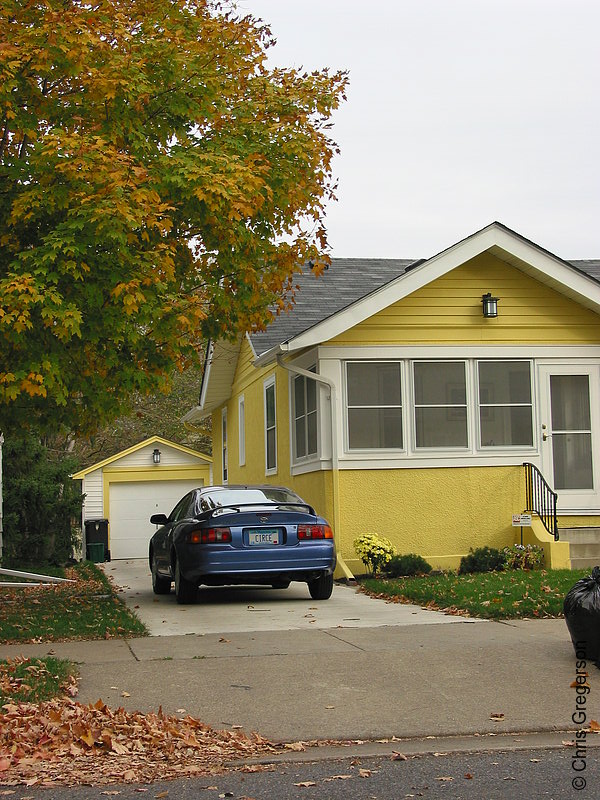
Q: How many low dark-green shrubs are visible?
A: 2